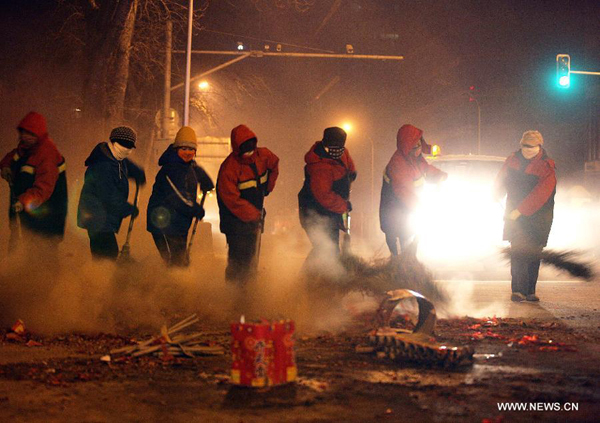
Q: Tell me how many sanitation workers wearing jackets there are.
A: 7